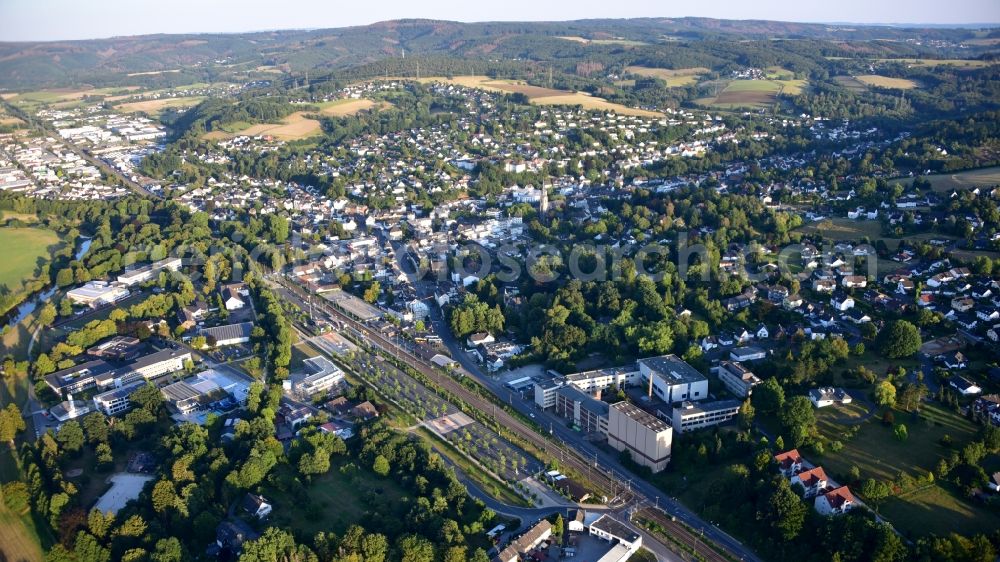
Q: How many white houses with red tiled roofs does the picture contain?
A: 3